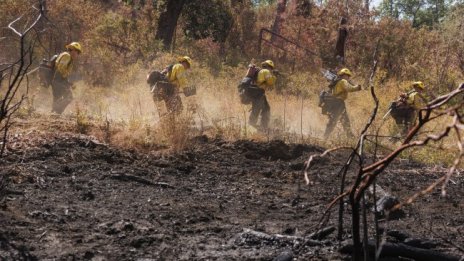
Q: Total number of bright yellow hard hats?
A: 5